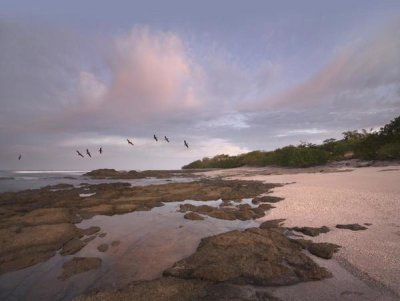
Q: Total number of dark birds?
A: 8